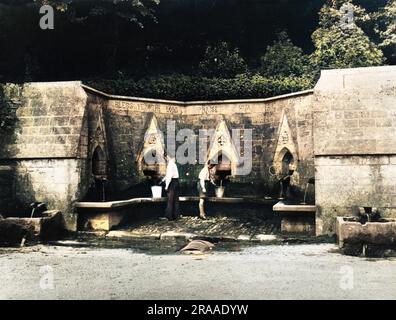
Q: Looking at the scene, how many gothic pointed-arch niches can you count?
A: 4